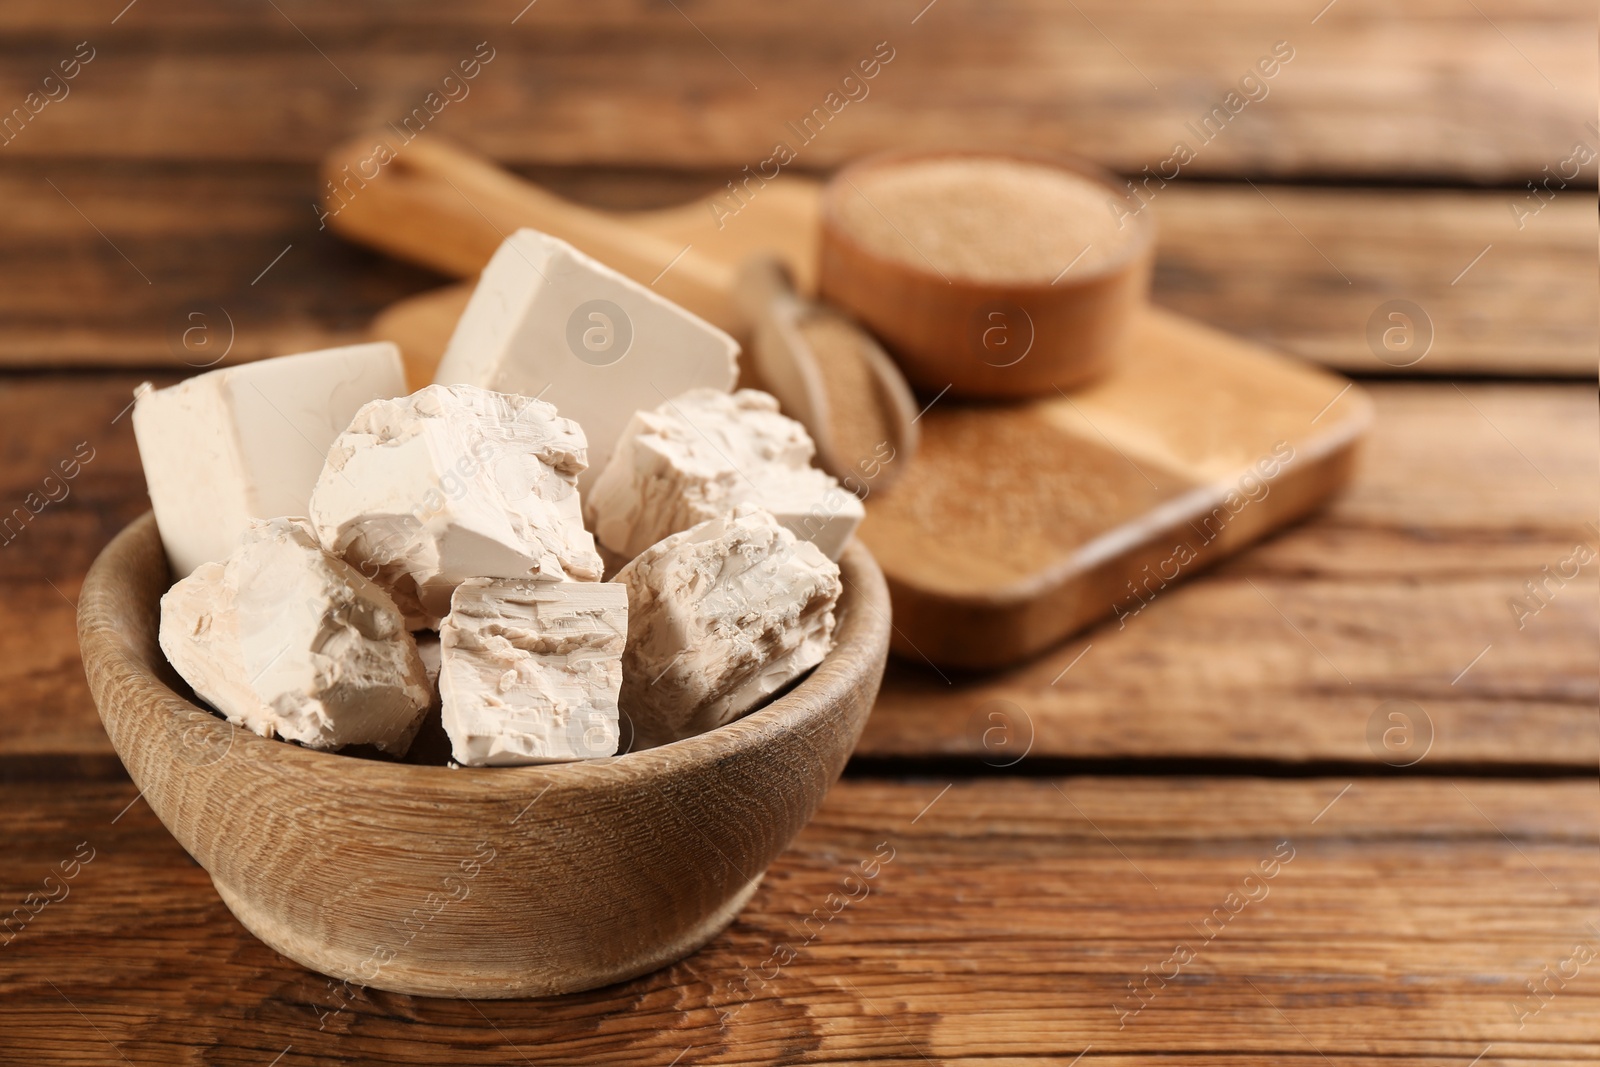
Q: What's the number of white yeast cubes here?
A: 7